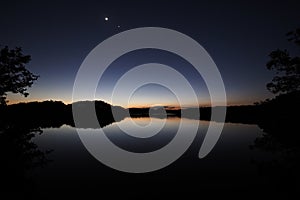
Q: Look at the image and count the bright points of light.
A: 2